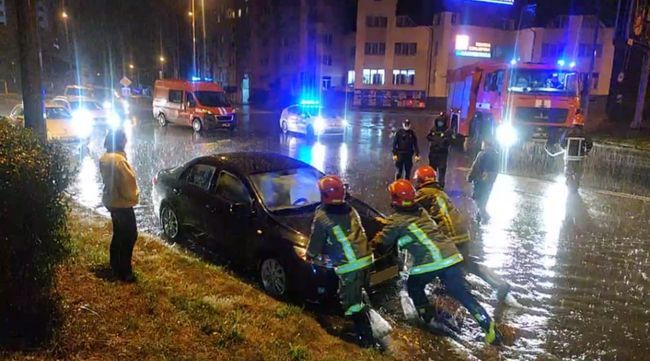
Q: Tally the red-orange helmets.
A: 3